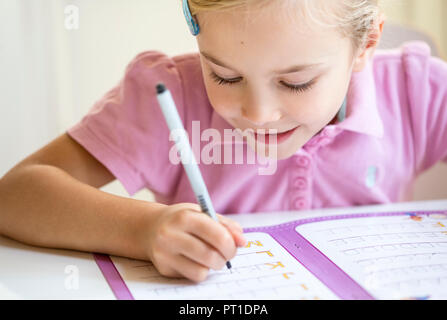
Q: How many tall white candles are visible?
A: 0